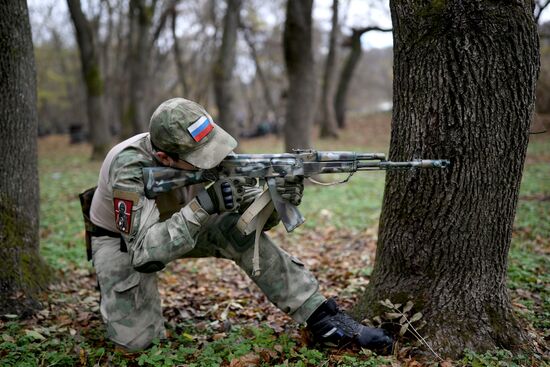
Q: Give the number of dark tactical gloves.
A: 2